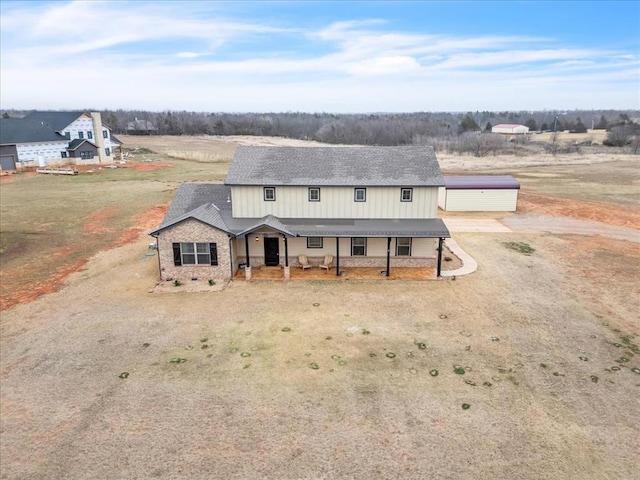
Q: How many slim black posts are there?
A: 5